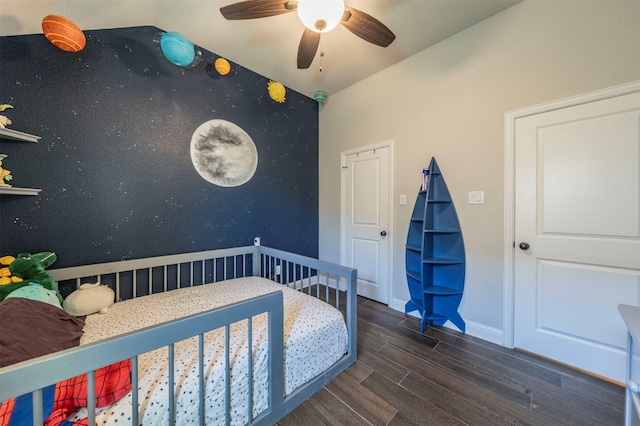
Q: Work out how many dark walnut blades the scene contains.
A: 3